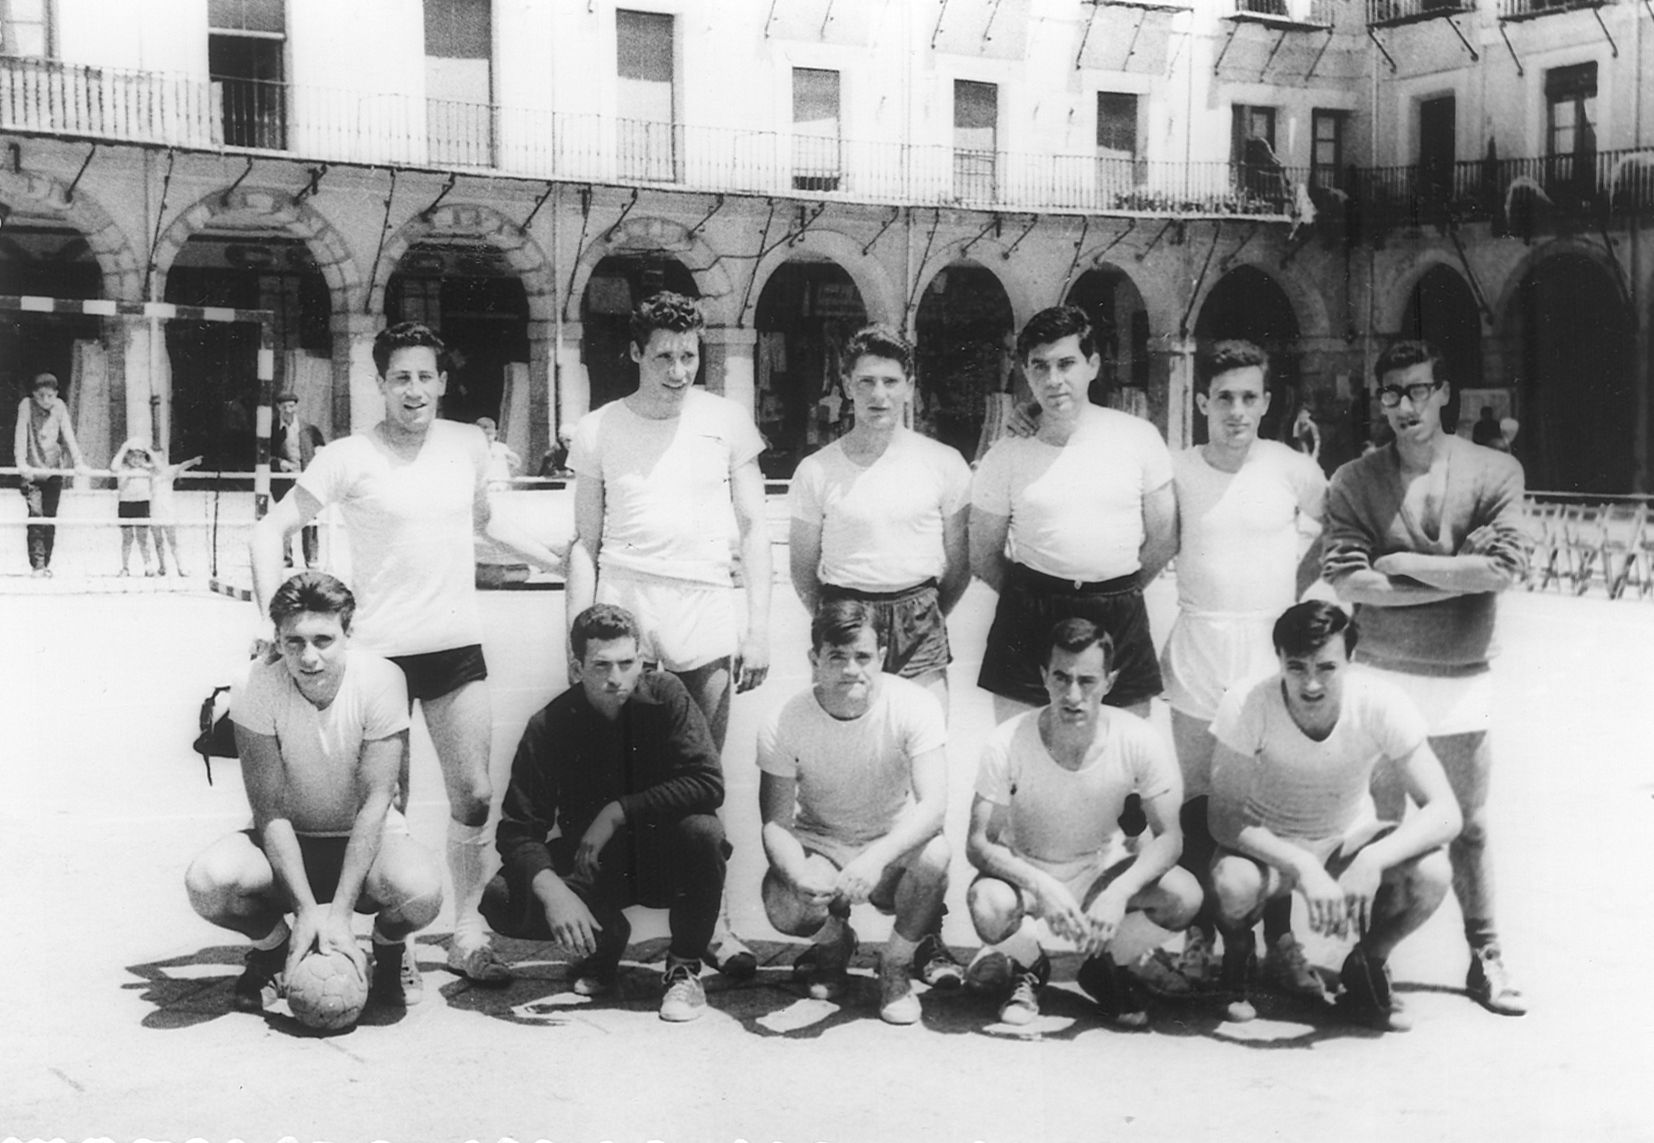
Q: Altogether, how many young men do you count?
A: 11